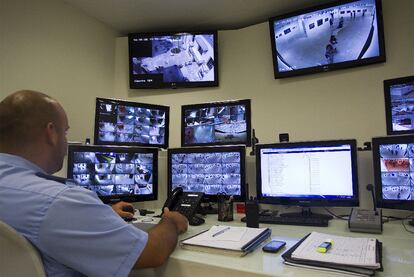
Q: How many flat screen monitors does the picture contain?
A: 9